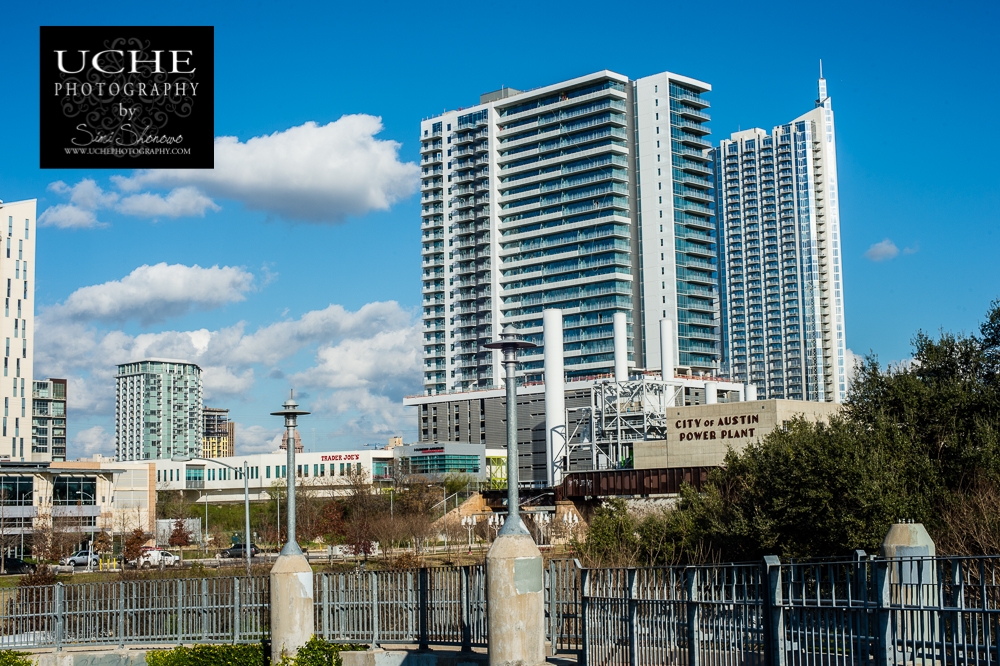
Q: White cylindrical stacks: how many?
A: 5